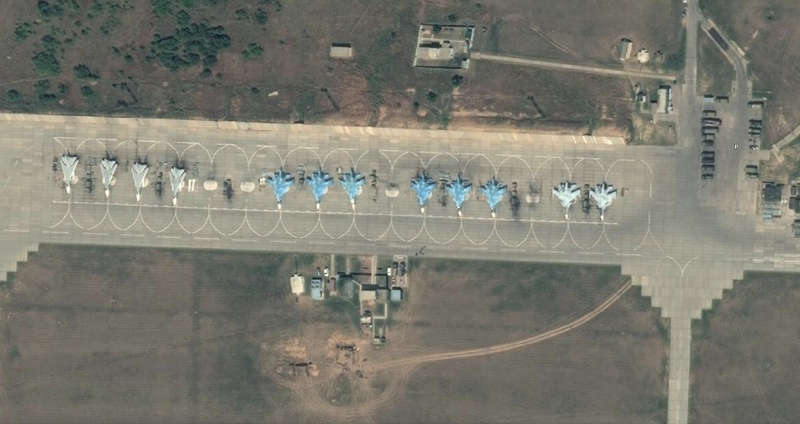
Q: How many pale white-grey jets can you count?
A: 6